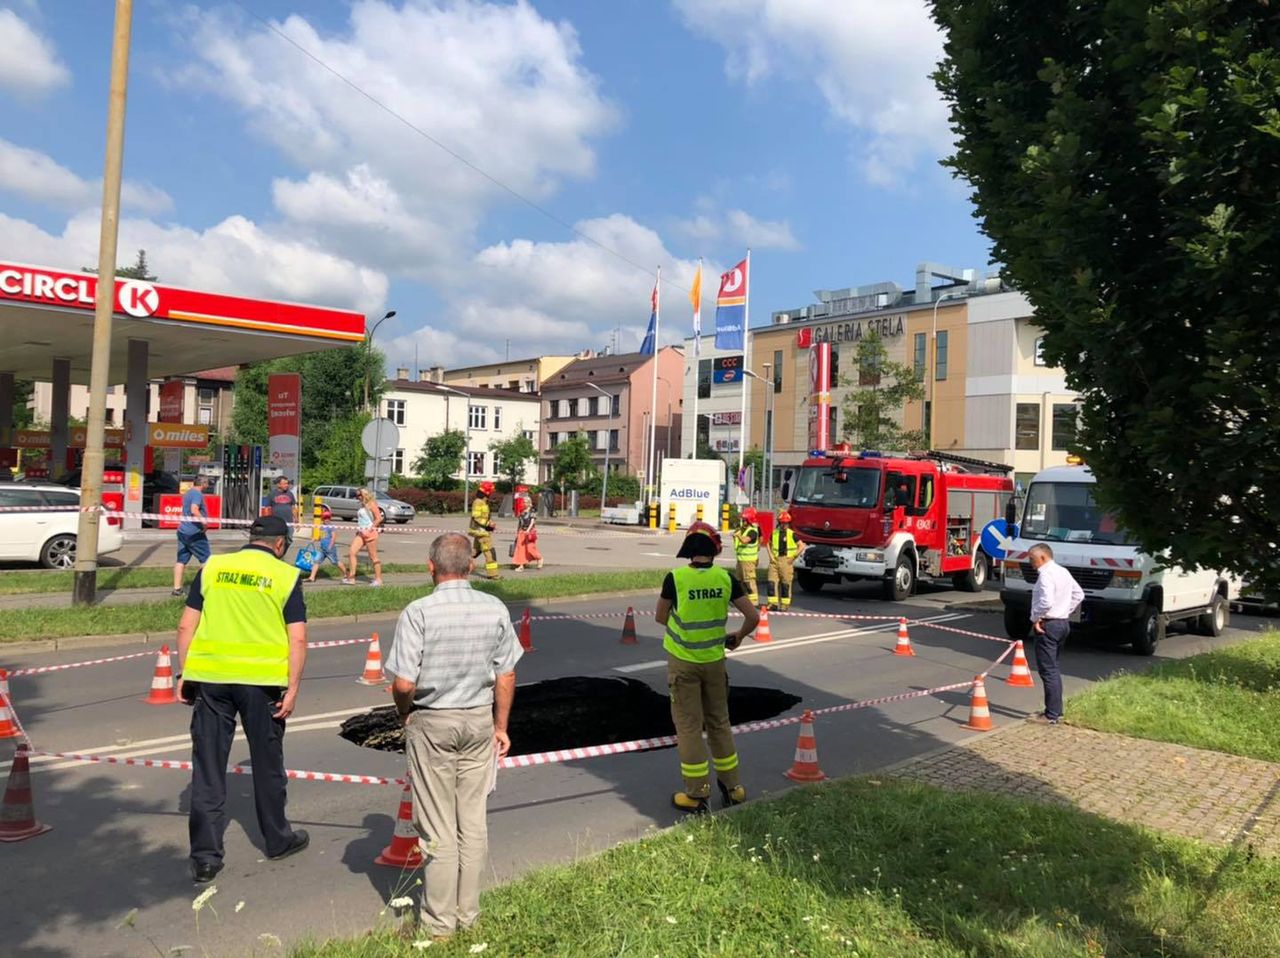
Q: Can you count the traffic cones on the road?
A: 12